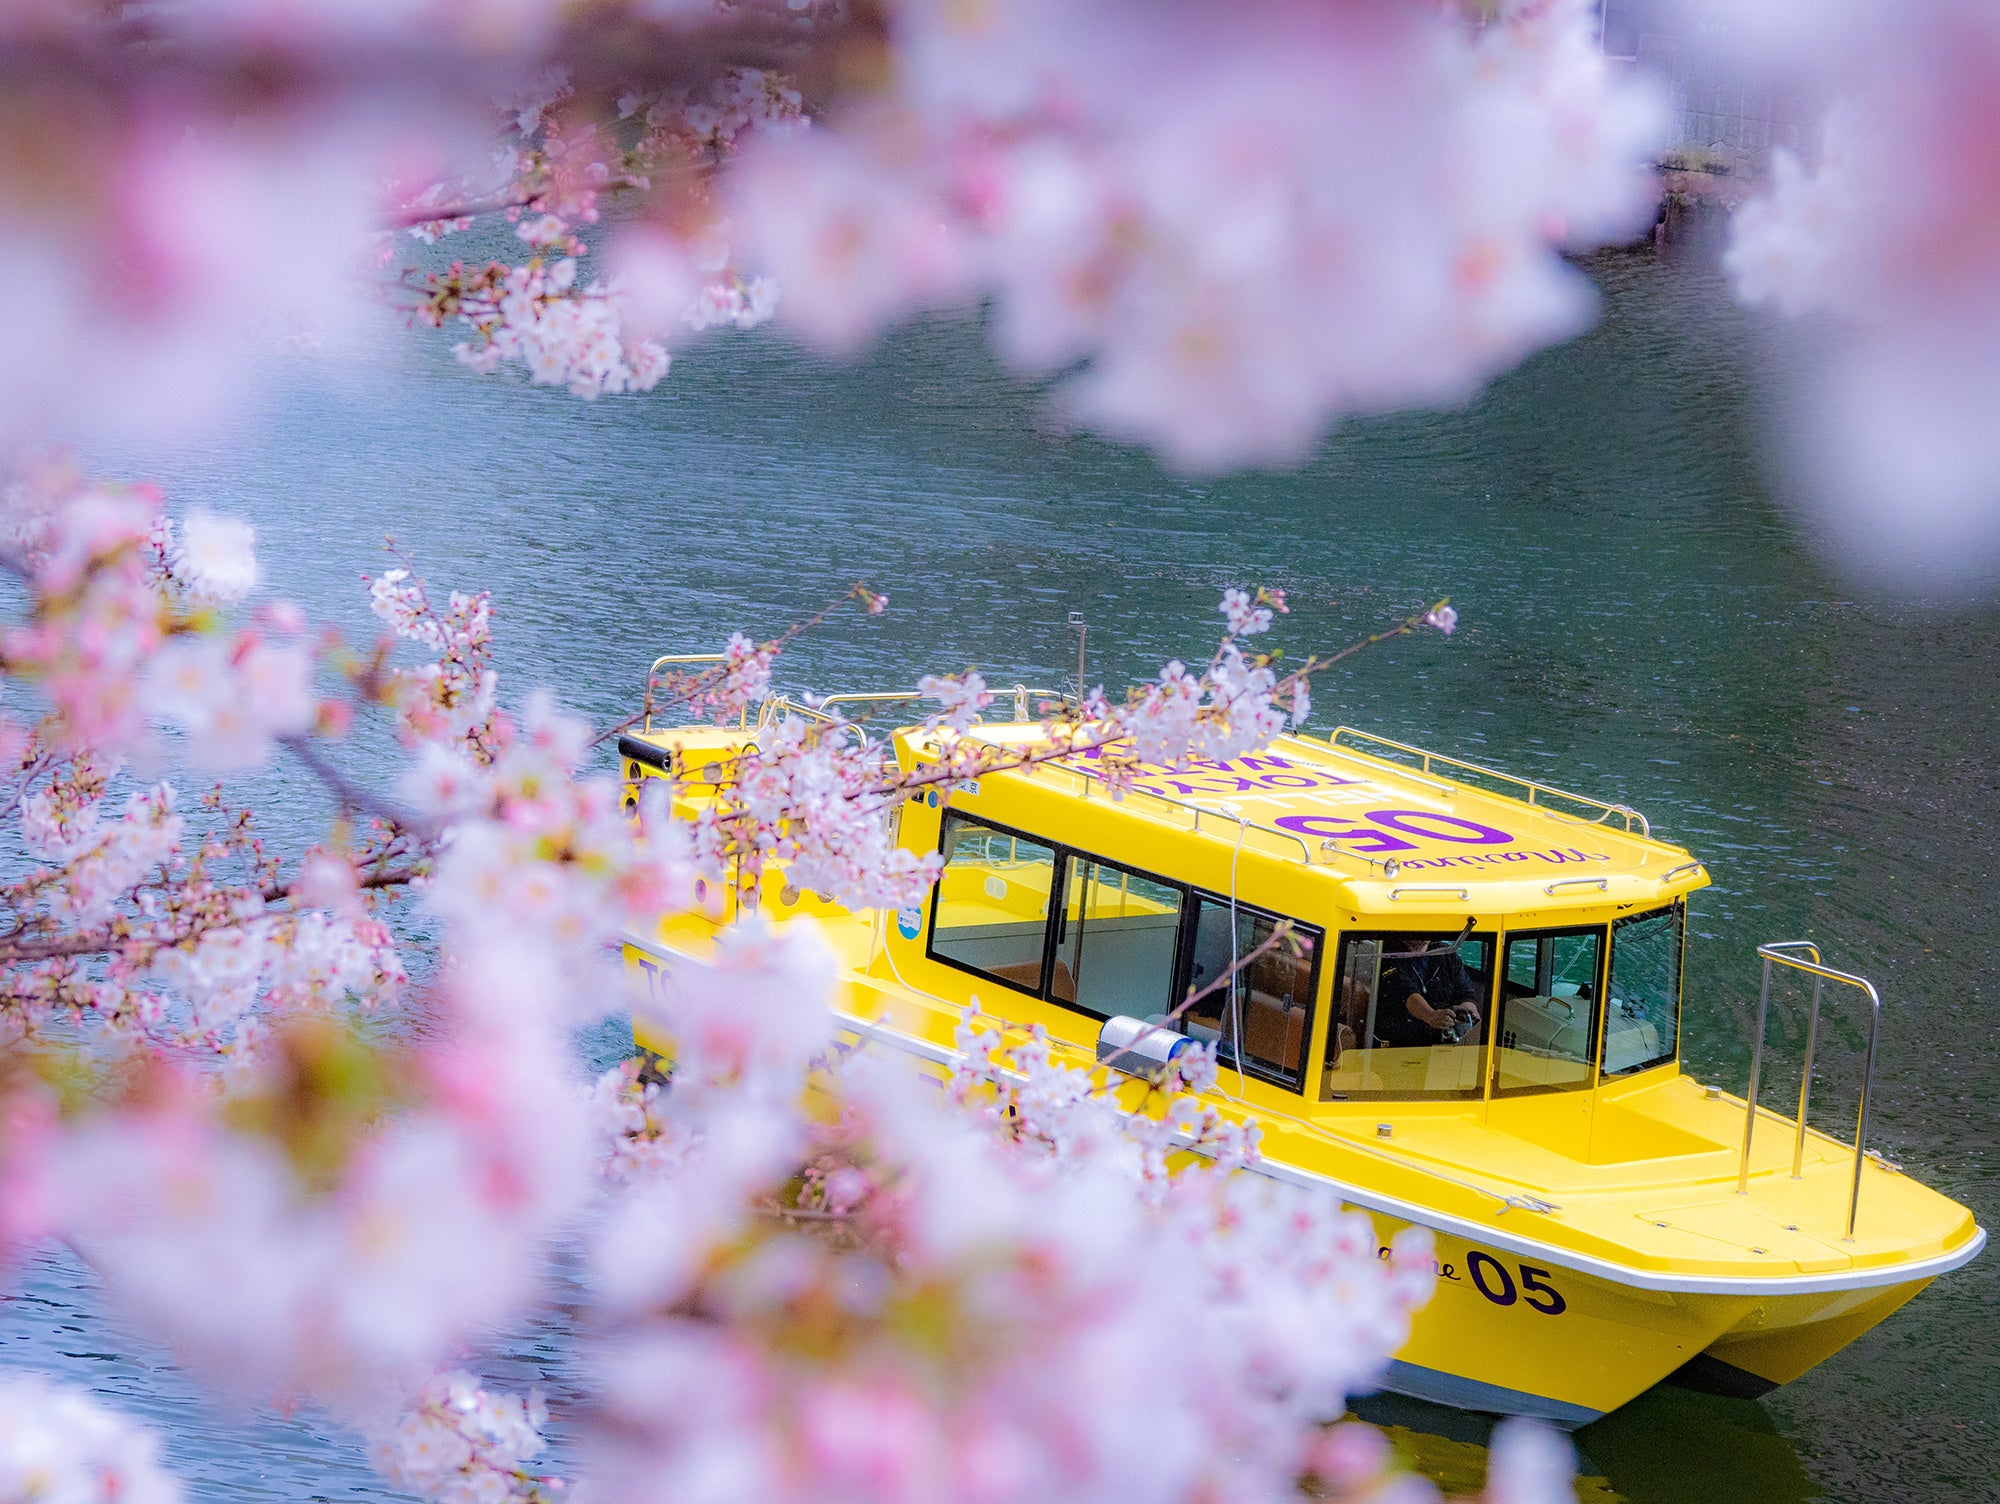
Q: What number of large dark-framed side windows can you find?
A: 3